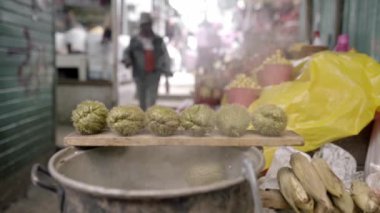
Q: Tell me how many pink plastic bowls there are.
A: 2